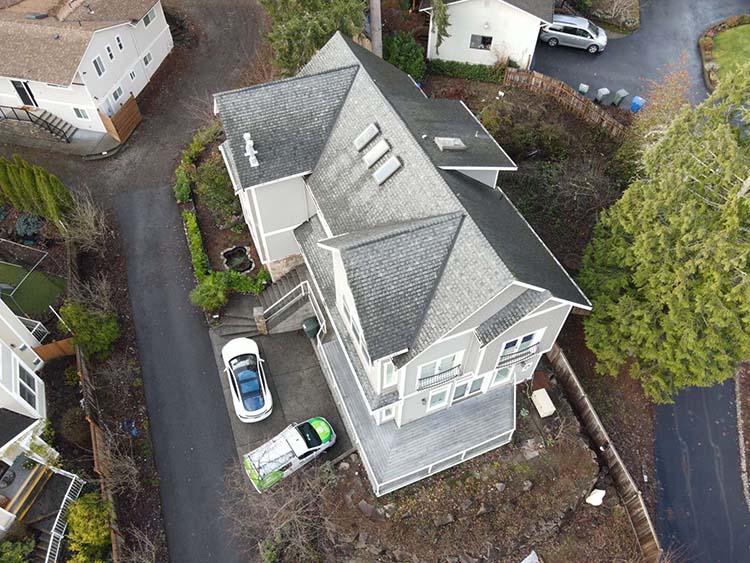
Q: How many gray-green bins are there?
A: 3